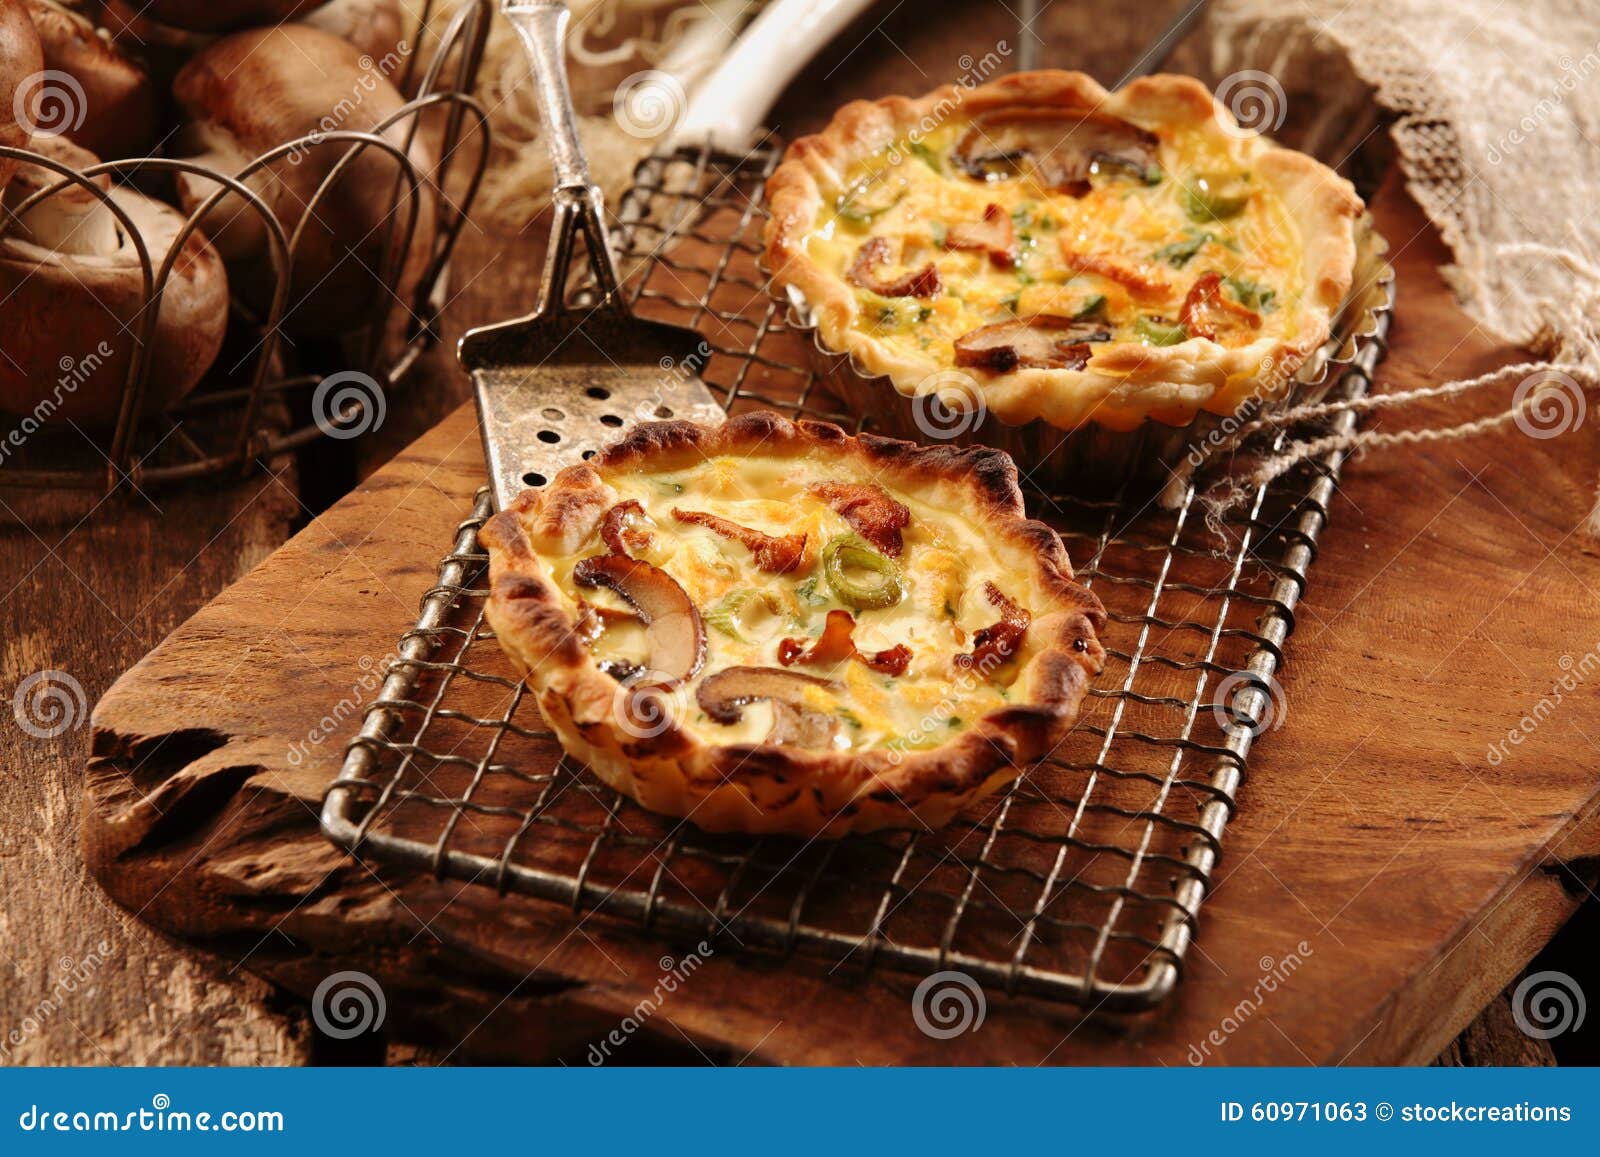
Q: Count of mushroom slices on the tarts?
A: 4